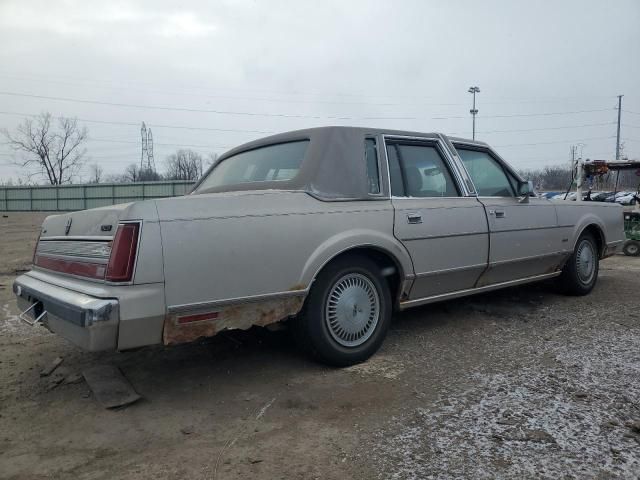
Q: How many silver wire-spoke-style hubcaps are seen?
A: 2